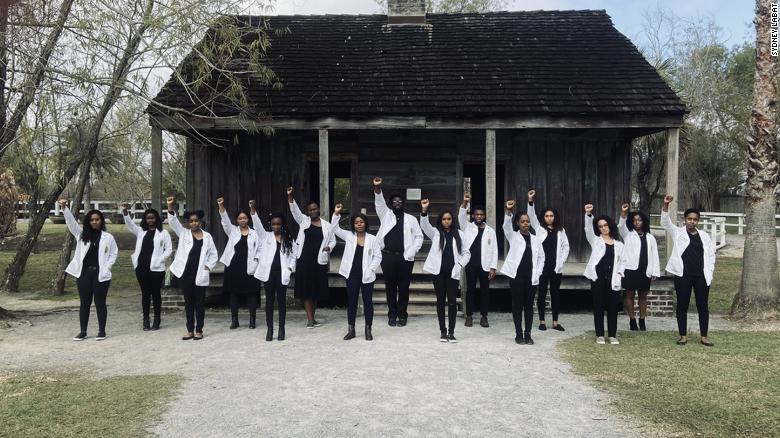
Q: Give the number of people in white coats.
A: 15